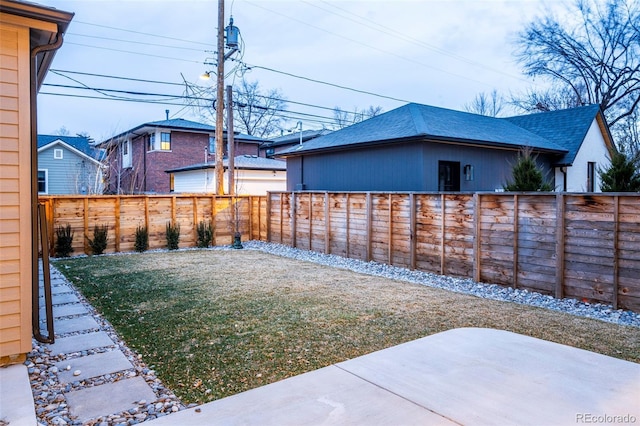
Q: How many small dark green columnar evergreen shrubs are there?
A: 5